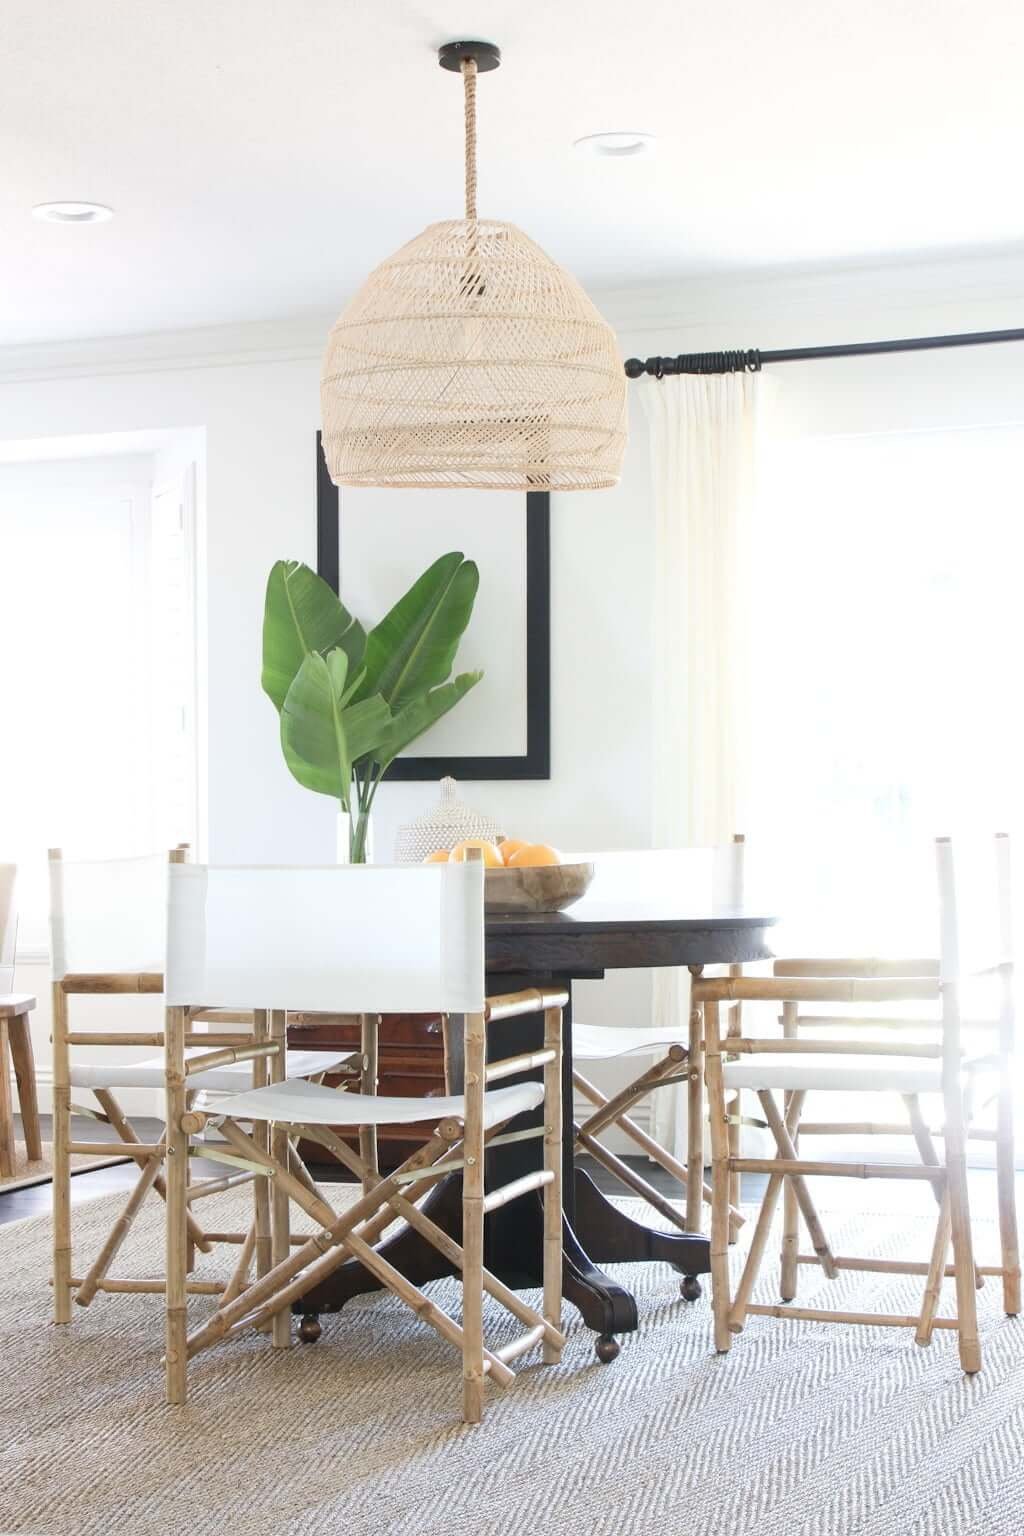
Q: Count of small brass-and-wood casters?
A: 3